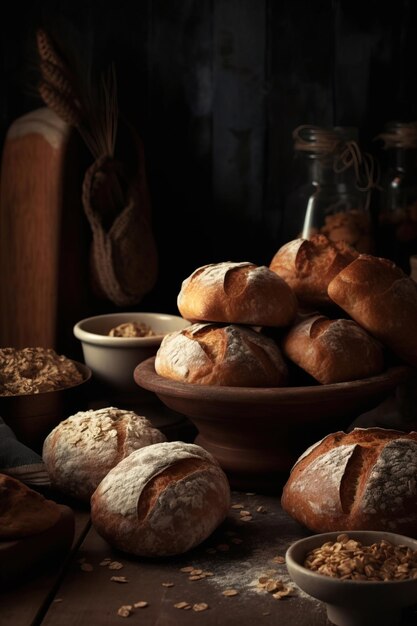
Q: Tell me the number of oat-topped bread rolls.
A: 1